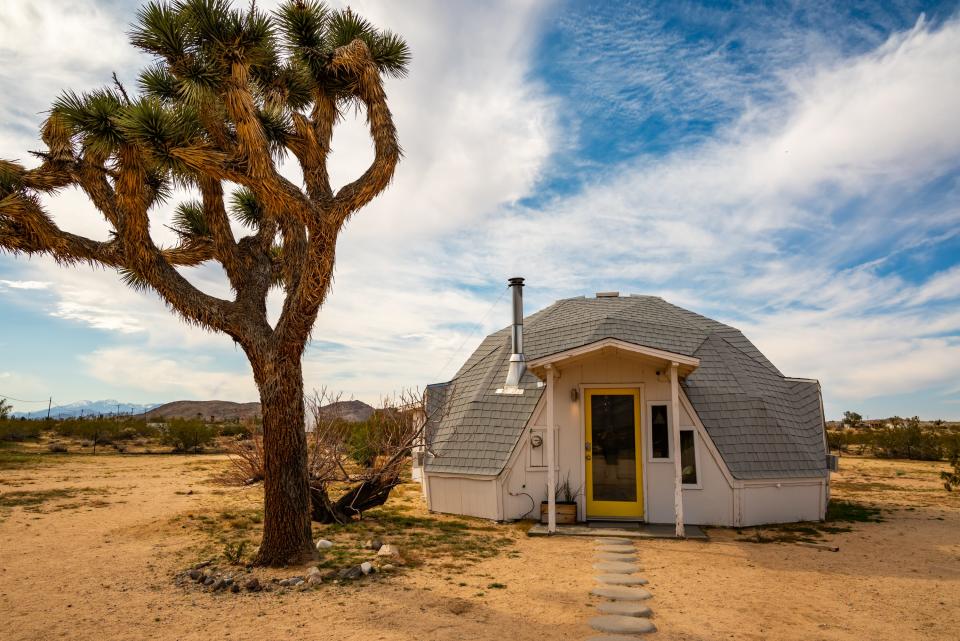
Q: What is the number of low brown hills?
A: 2